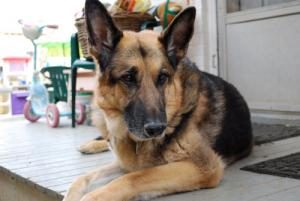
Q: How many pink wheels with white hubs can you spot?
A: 3